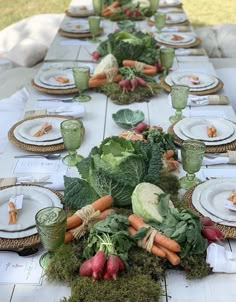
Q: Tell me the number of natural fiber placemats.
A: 11